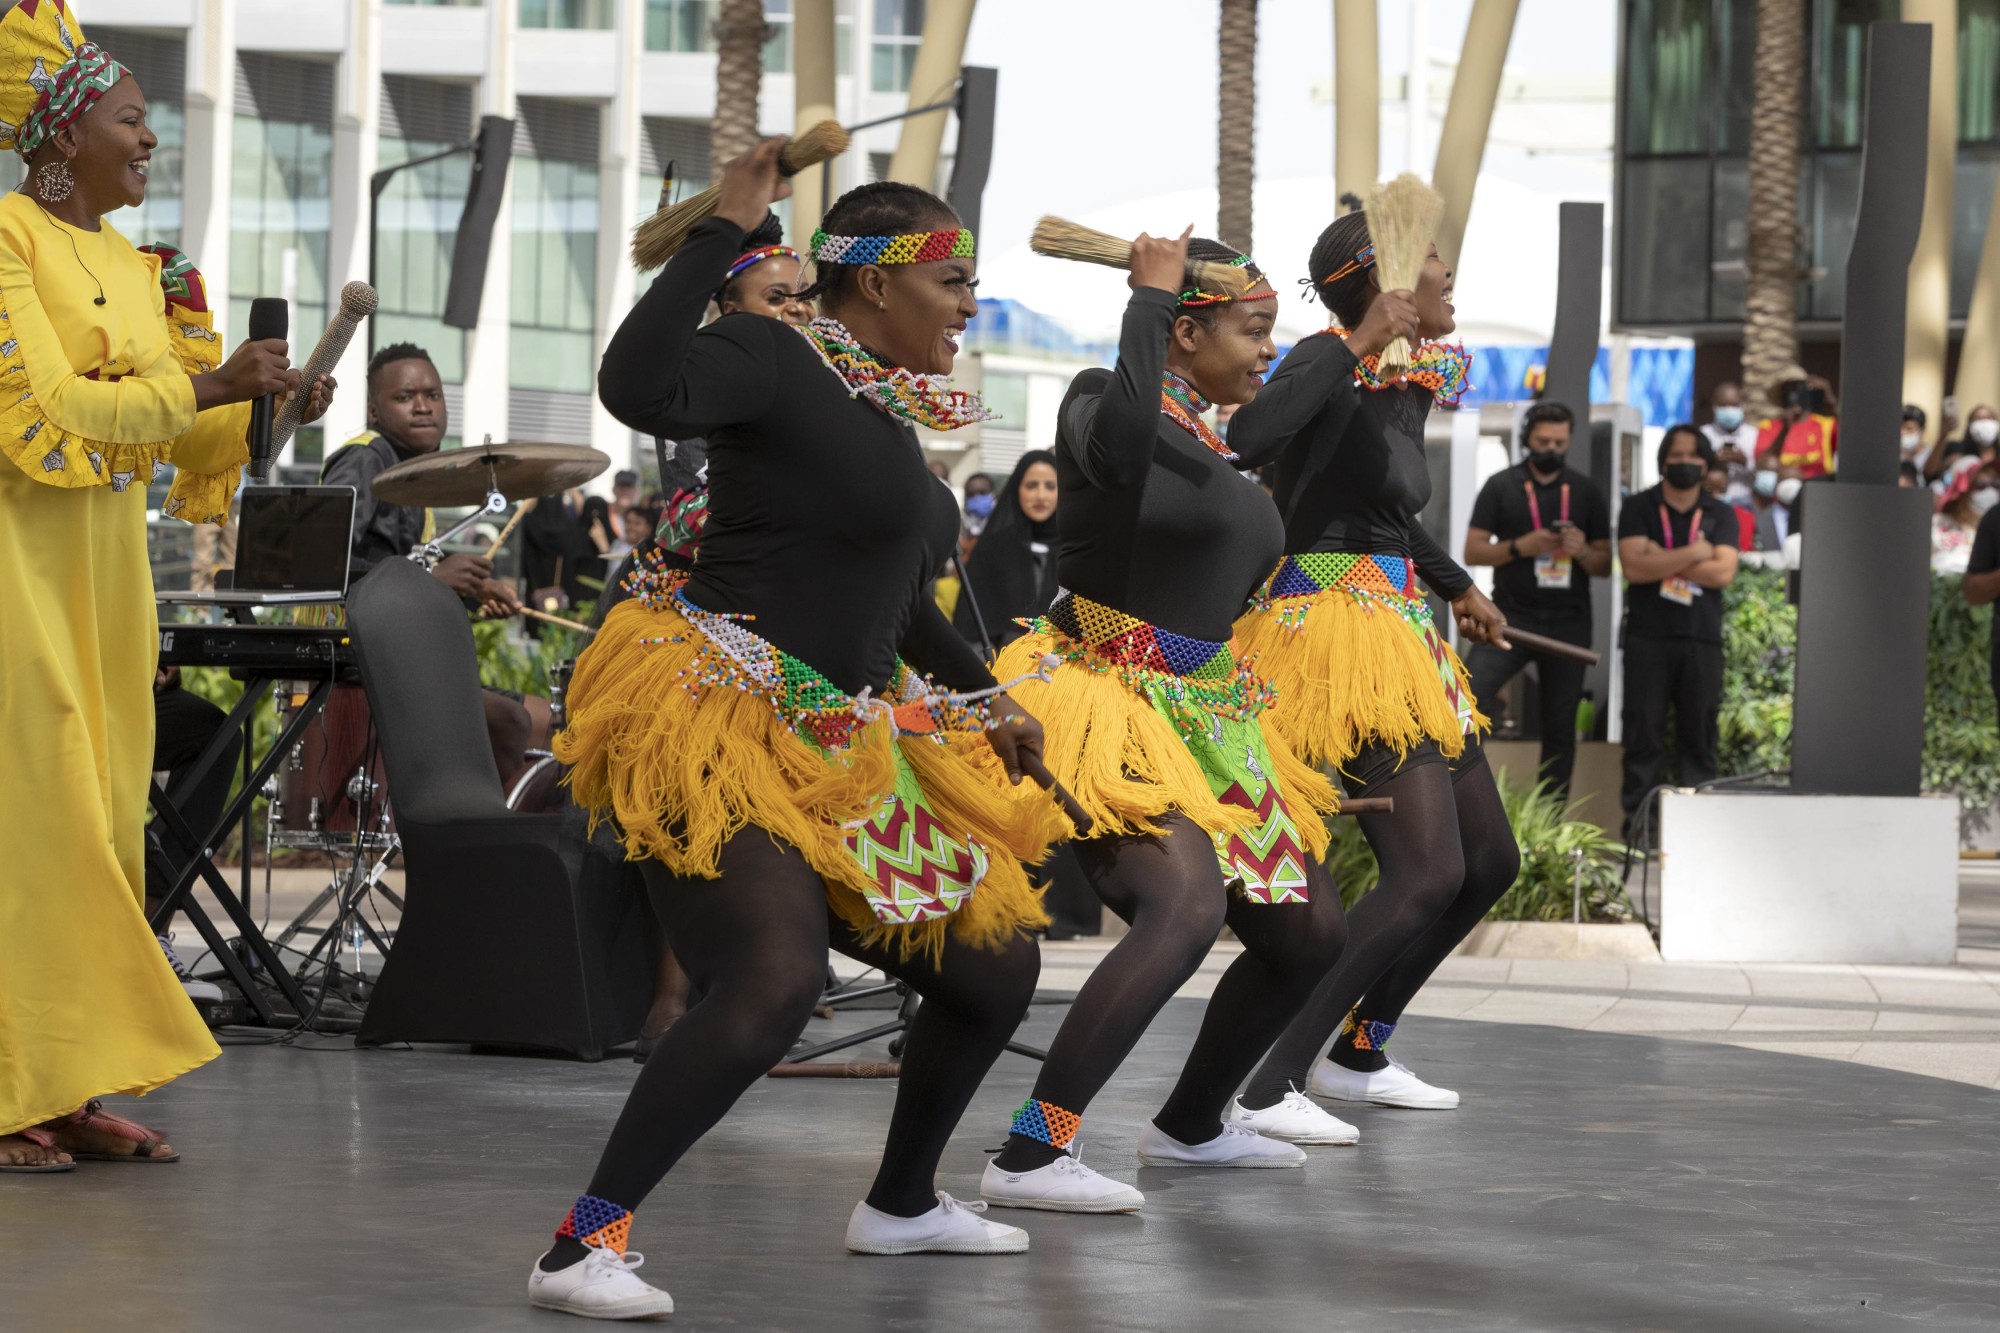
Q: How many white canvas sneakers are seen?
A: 6